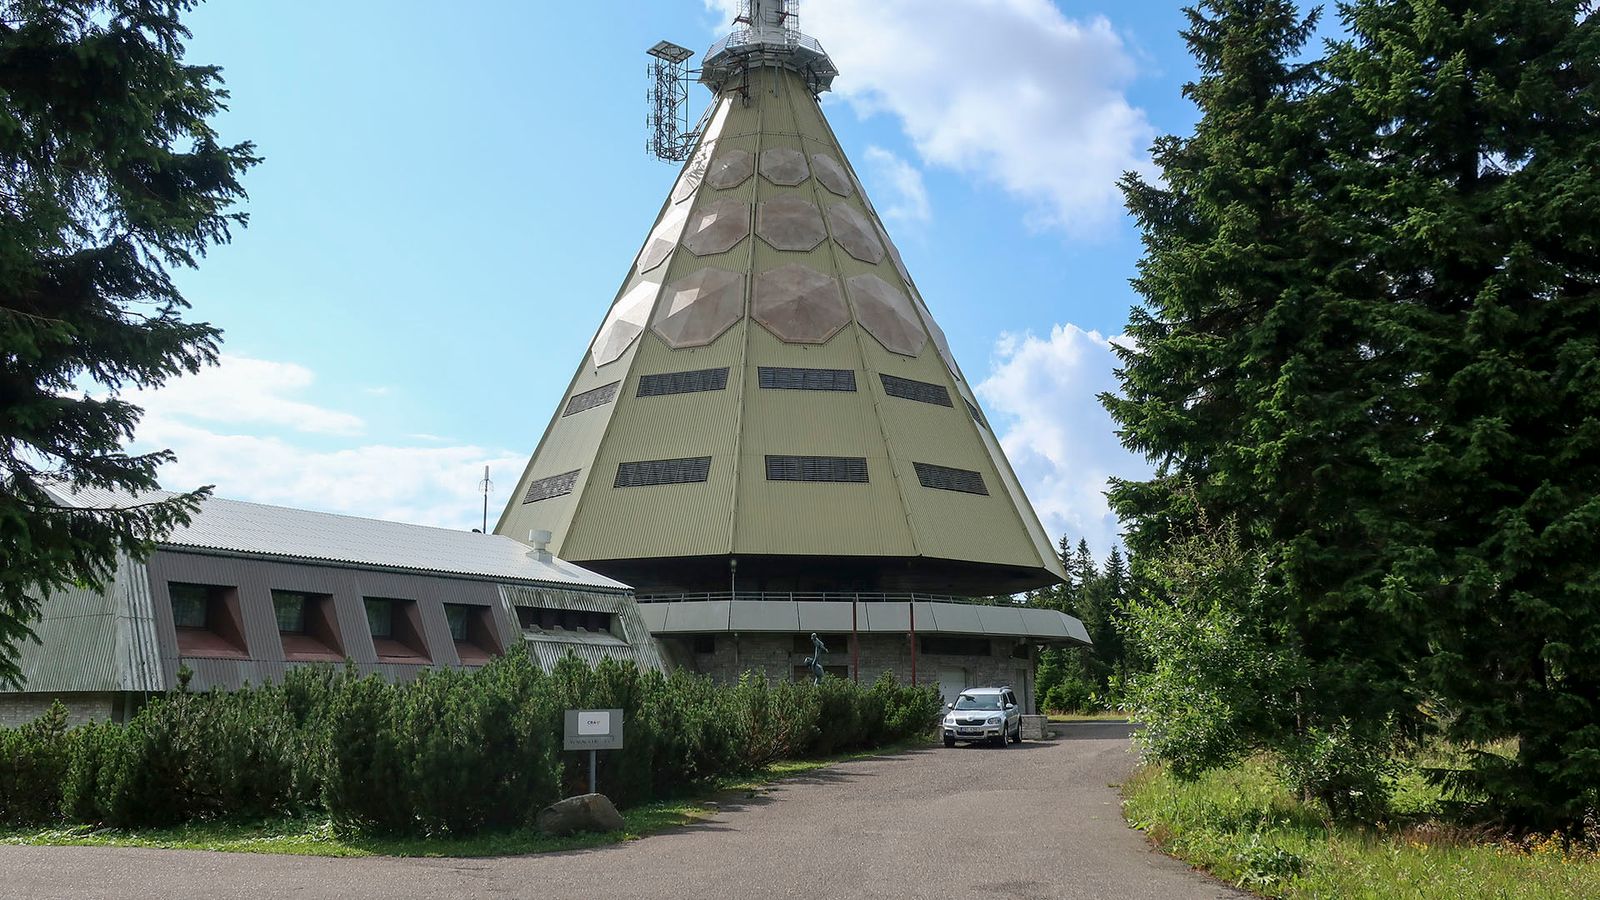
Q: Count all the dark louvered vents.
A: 9